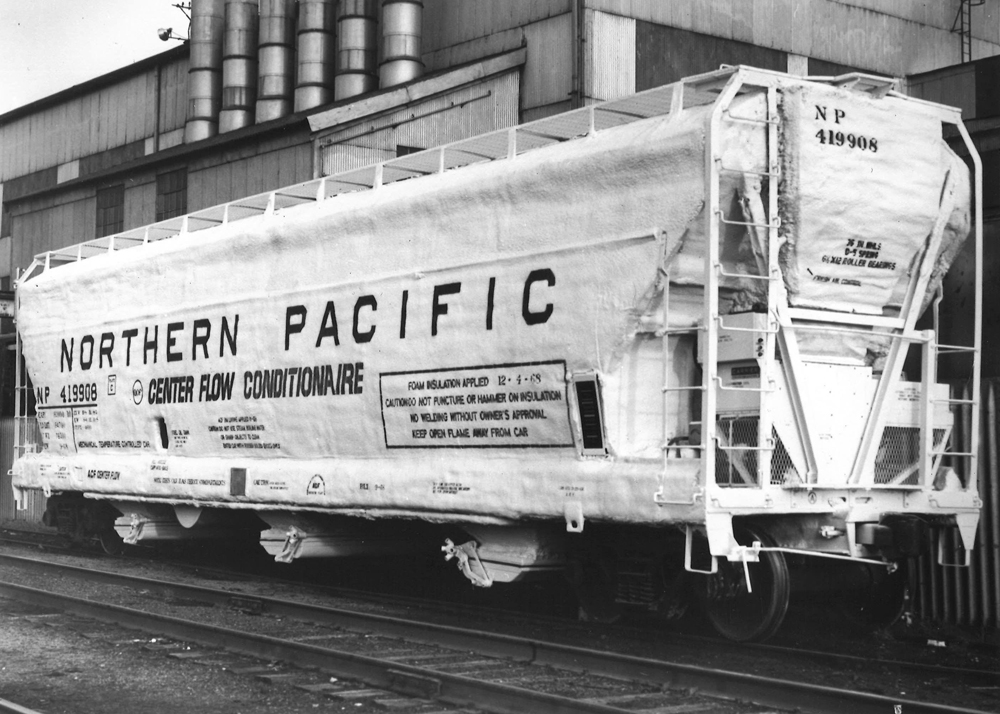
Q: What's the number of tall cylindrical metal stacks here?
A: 6